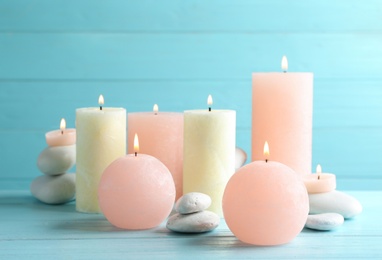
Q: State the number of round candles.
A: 2